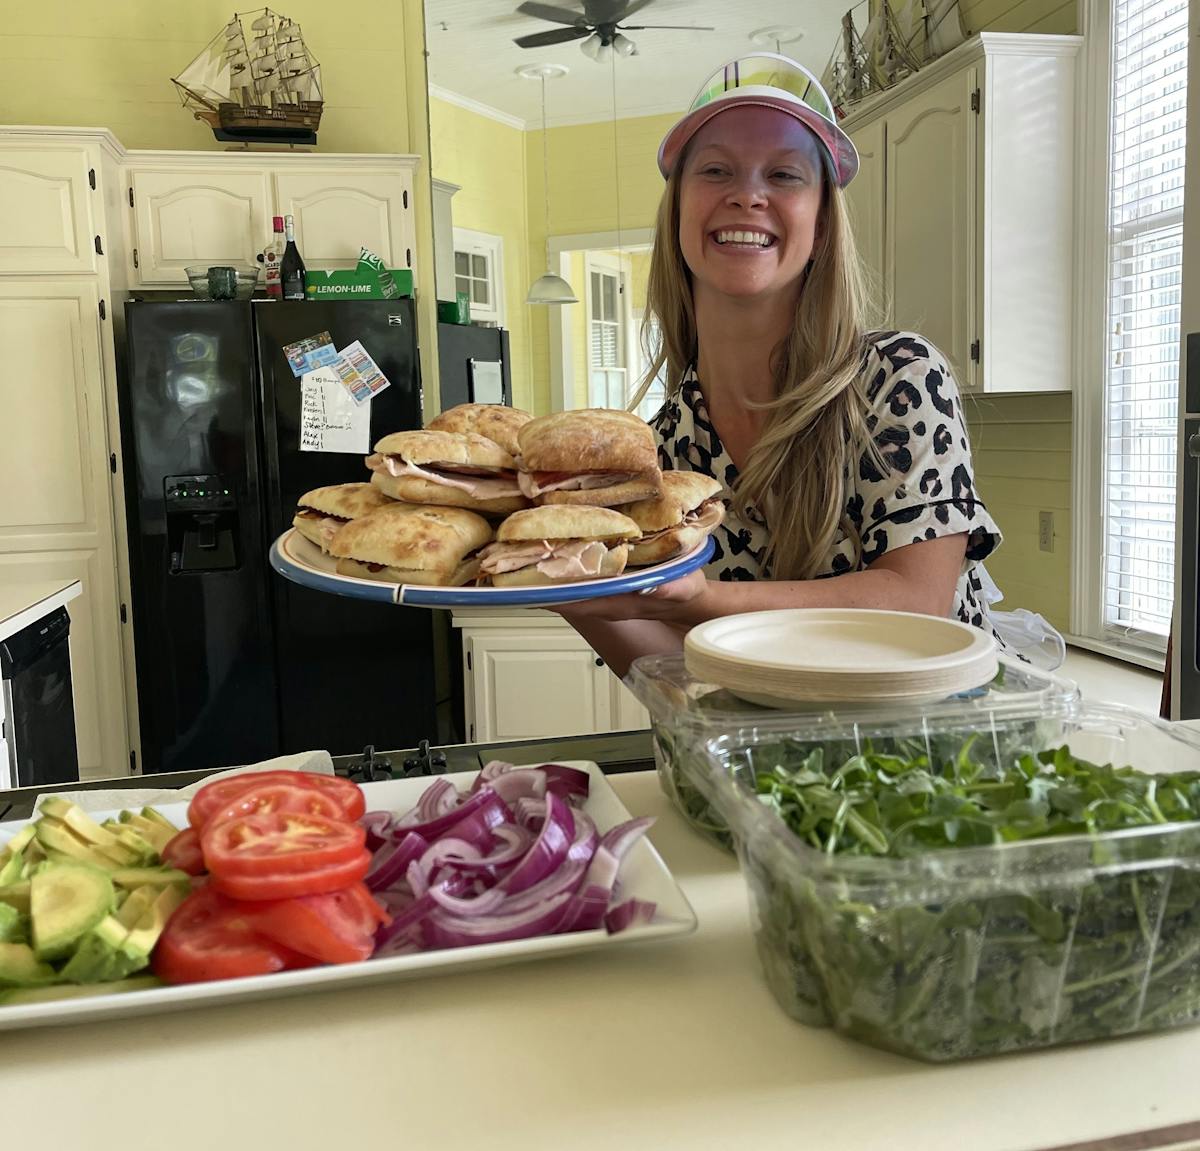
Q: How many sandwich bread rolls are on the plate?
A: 7